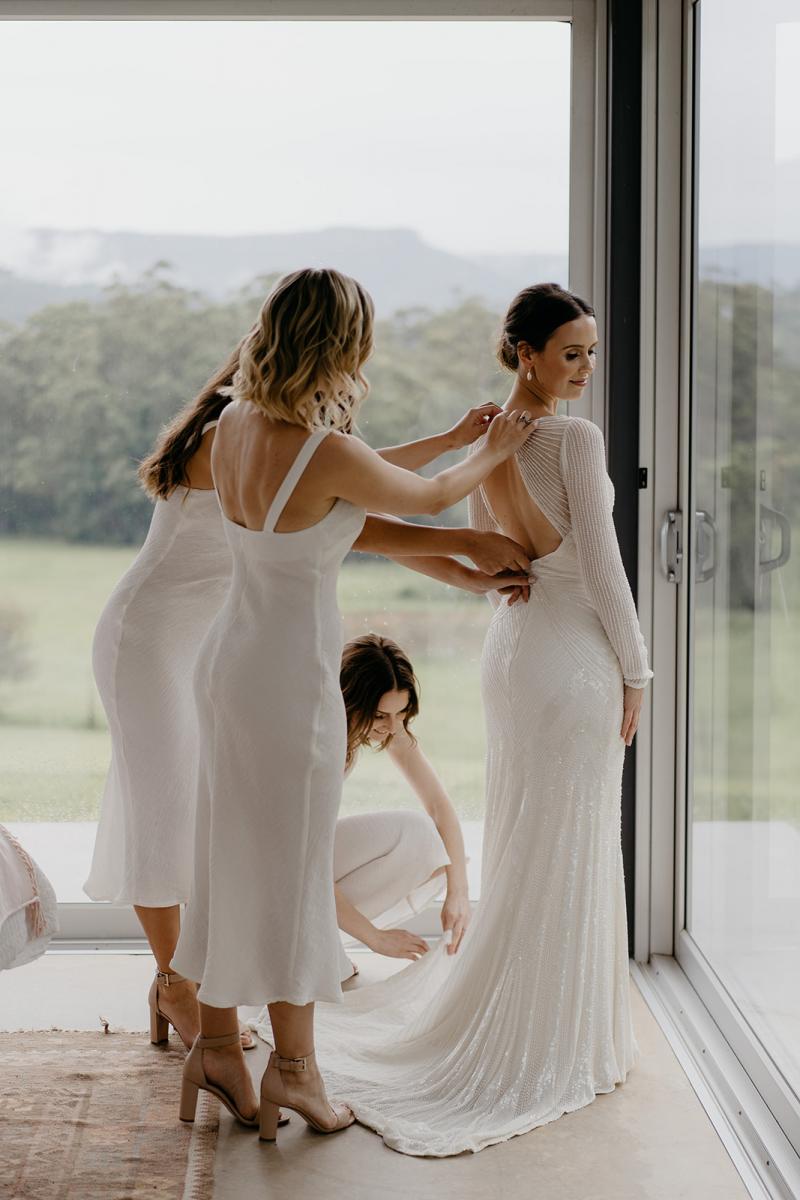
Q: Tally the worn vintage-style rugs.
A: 1